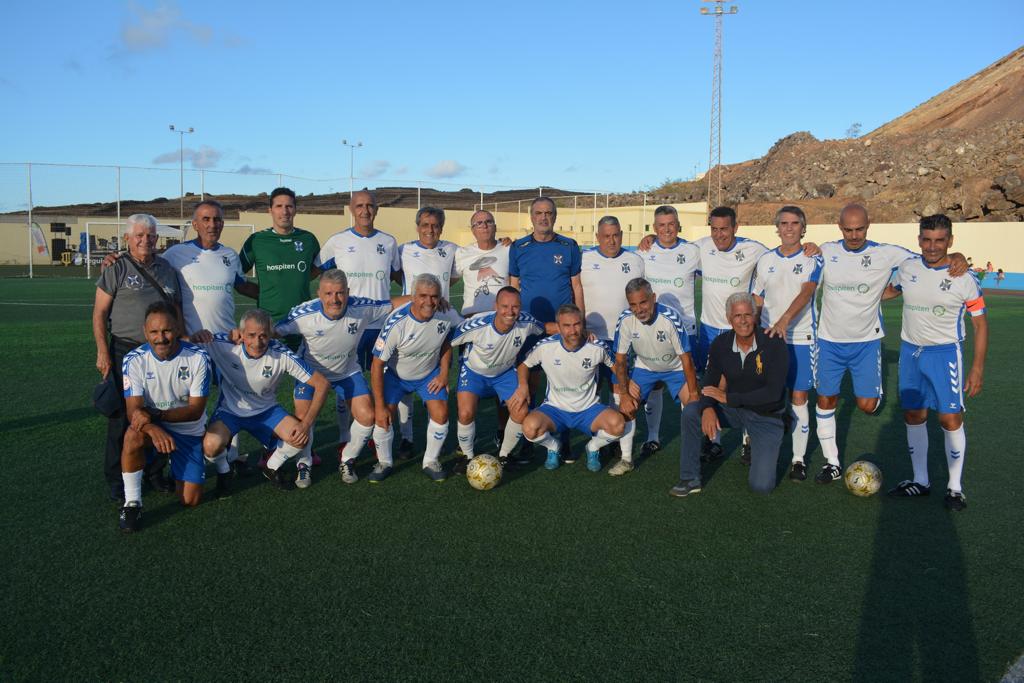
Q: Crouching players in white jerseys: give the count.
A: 7